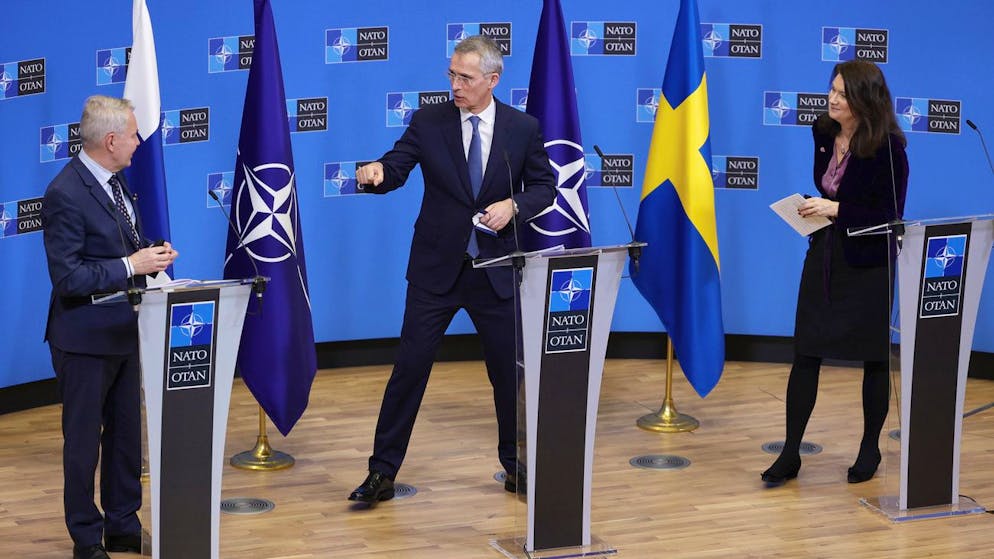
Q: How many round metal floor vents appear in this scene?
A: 6